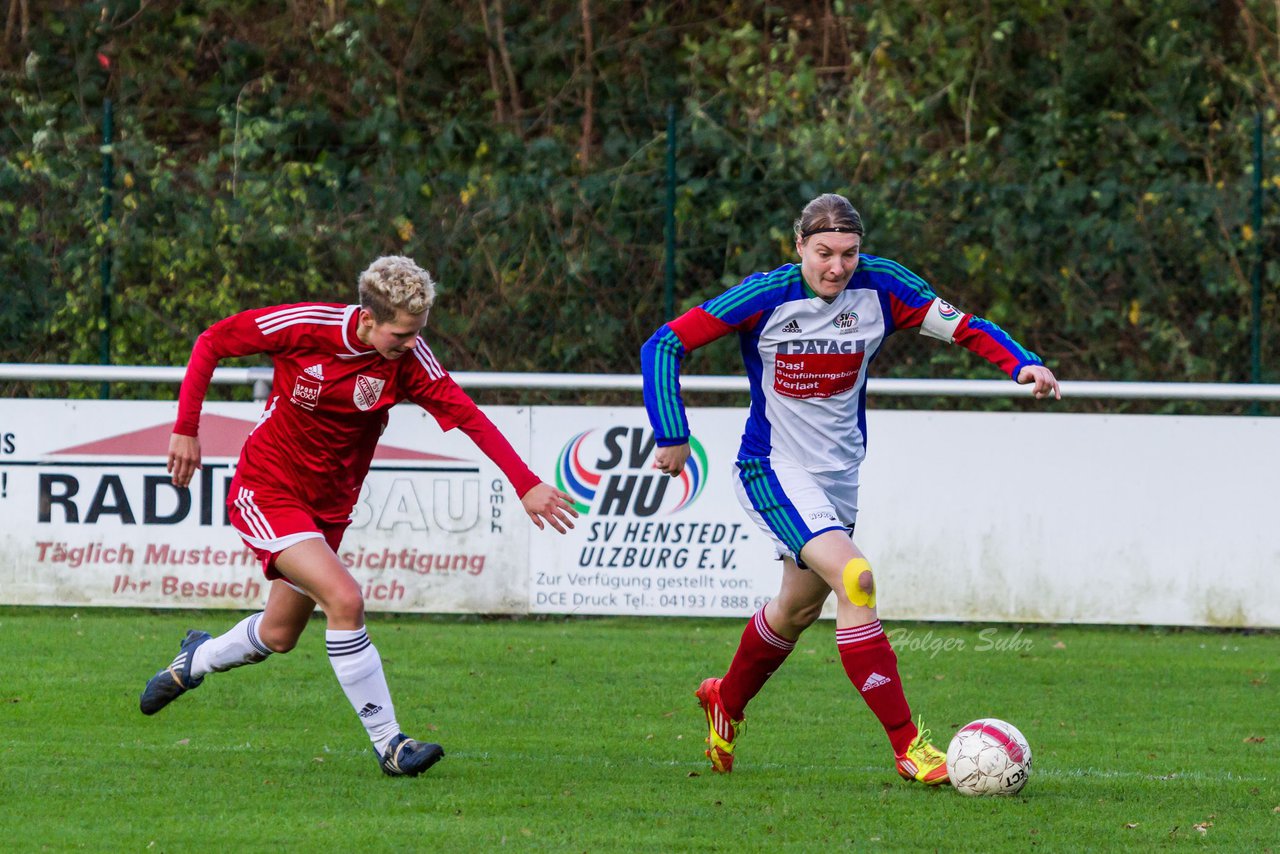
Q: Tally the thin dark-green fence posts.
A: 3